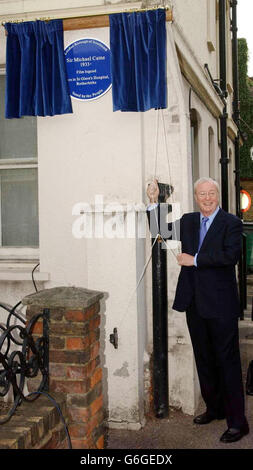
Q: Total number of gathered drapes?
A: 2